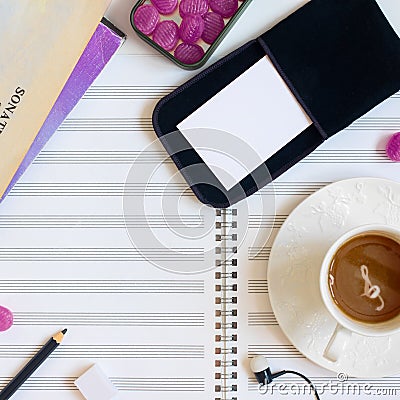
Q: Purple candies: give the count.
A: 10